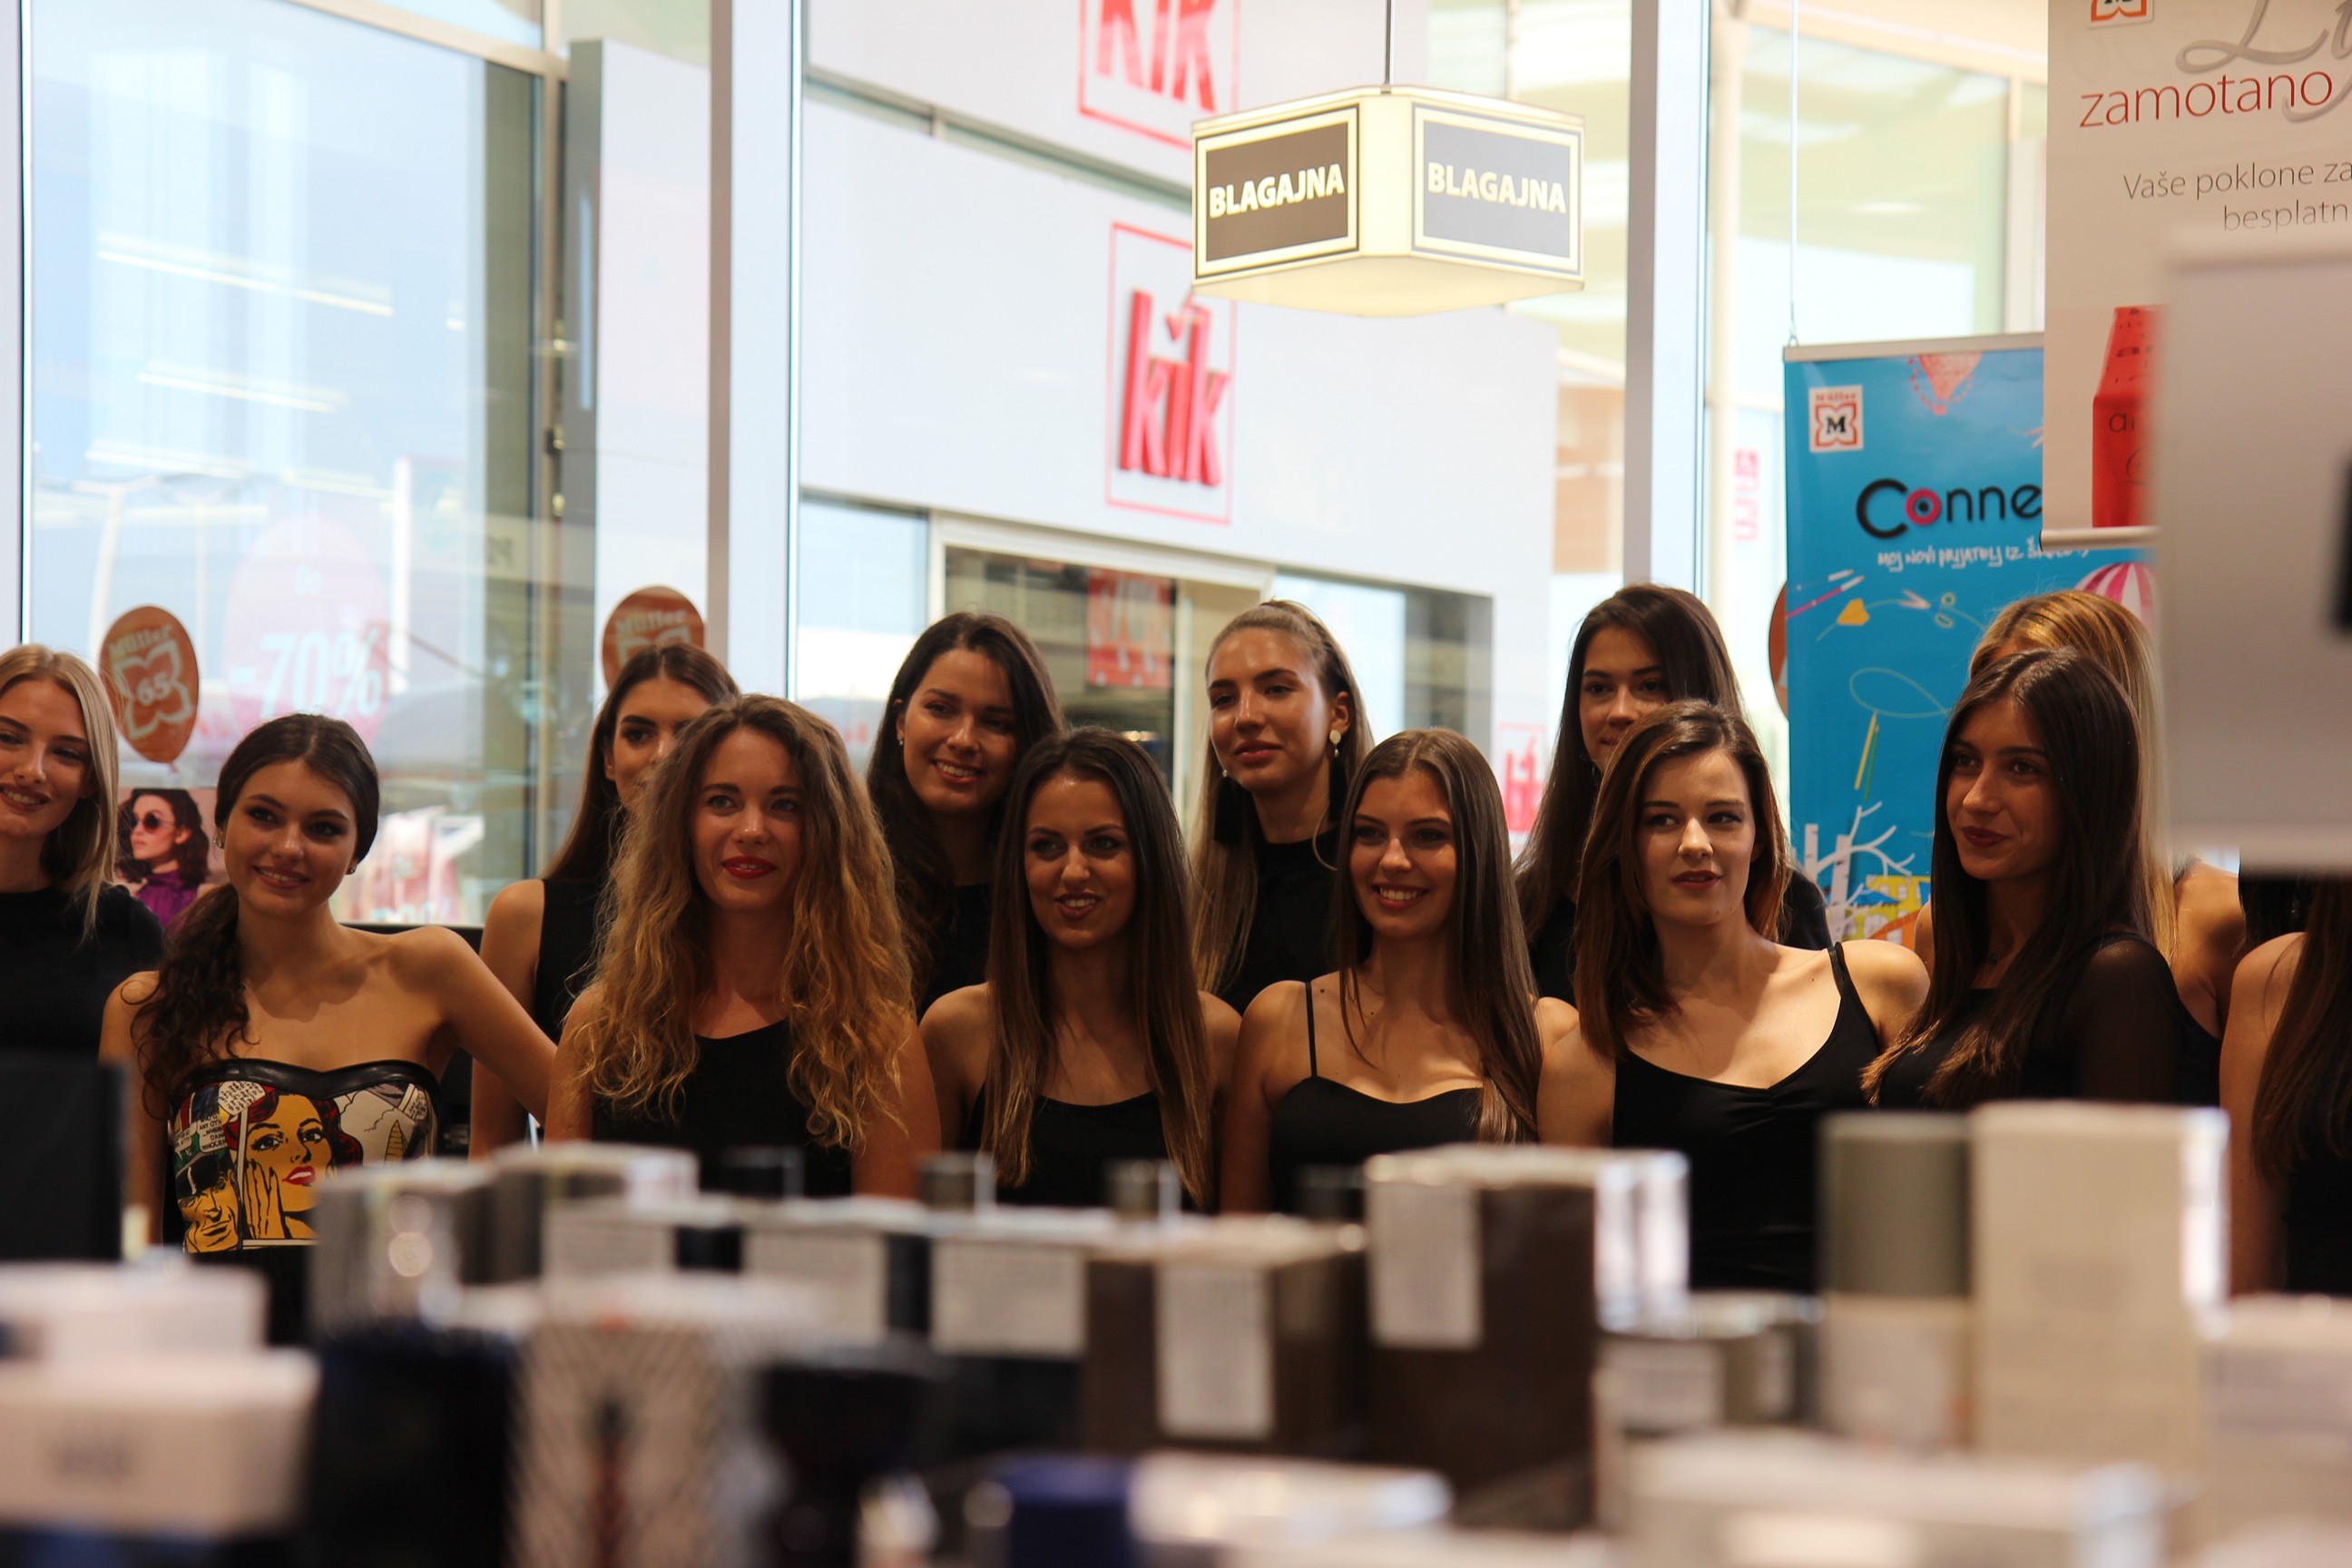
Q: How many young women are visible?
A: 13